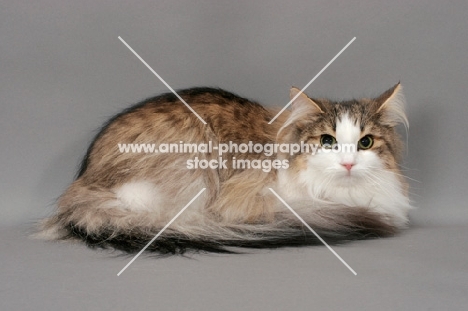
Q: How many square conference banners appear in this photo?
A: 0